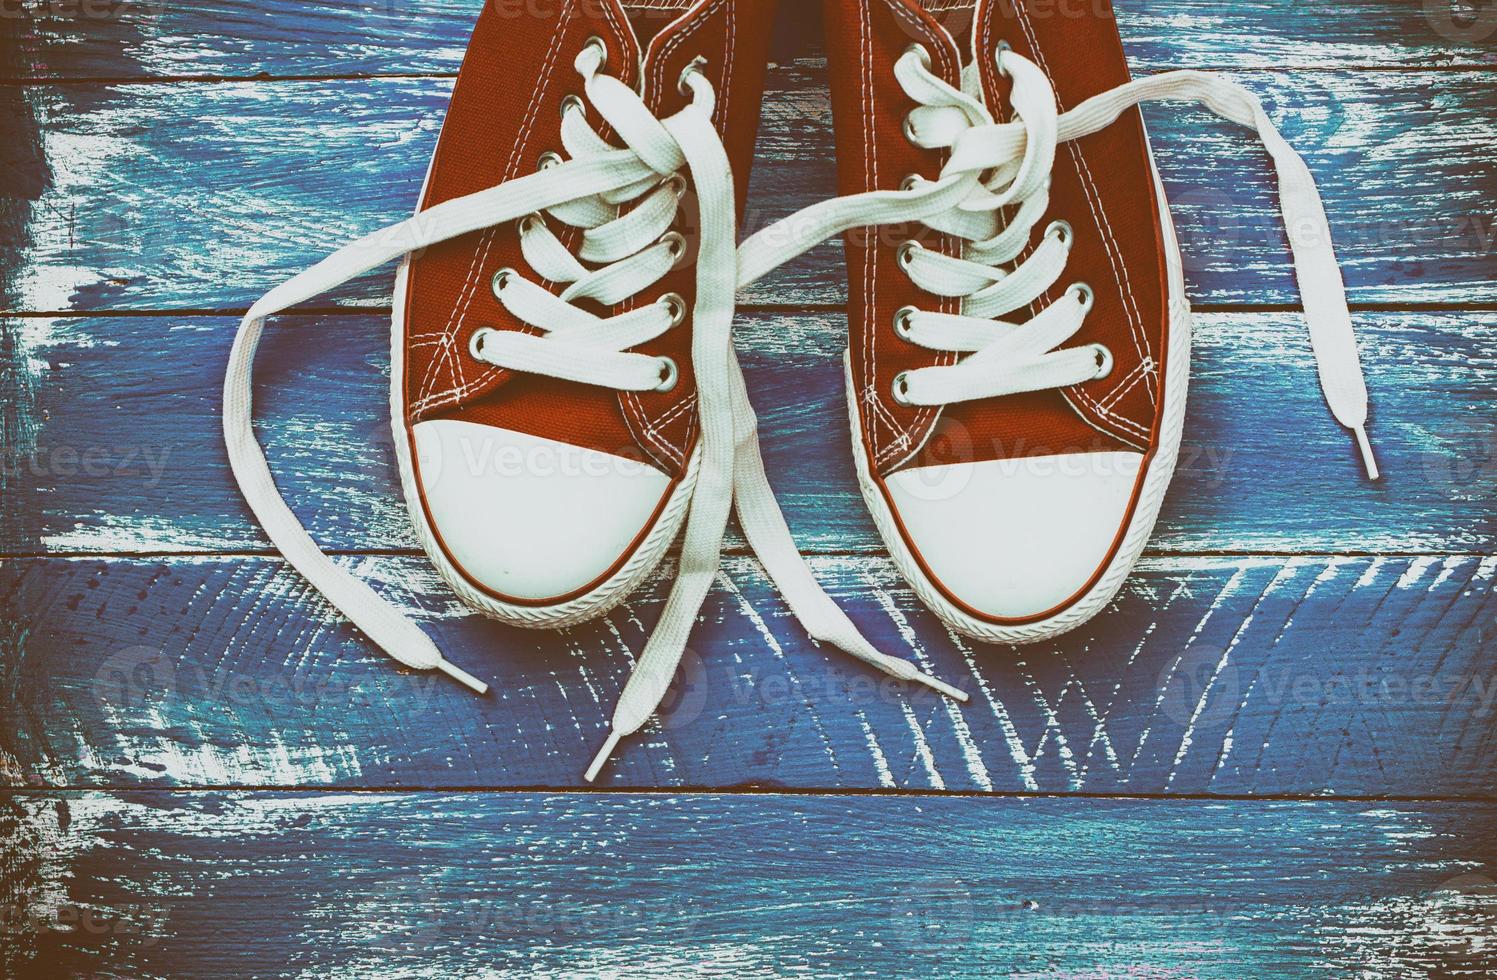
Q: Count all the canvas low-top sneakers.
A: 2